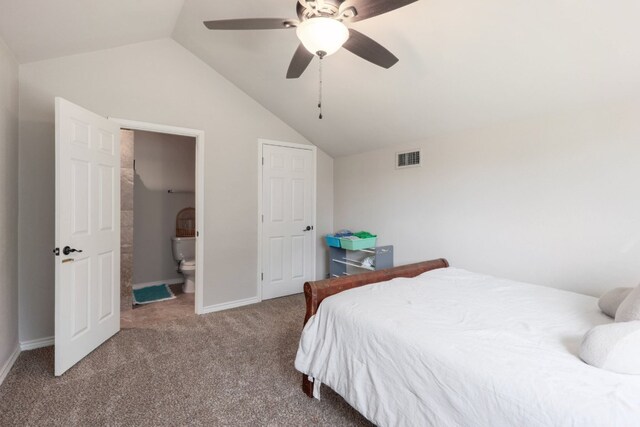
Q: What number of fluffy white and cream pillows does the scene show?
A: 3